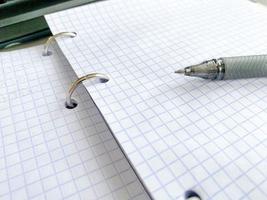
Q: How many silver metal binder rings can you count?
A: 2